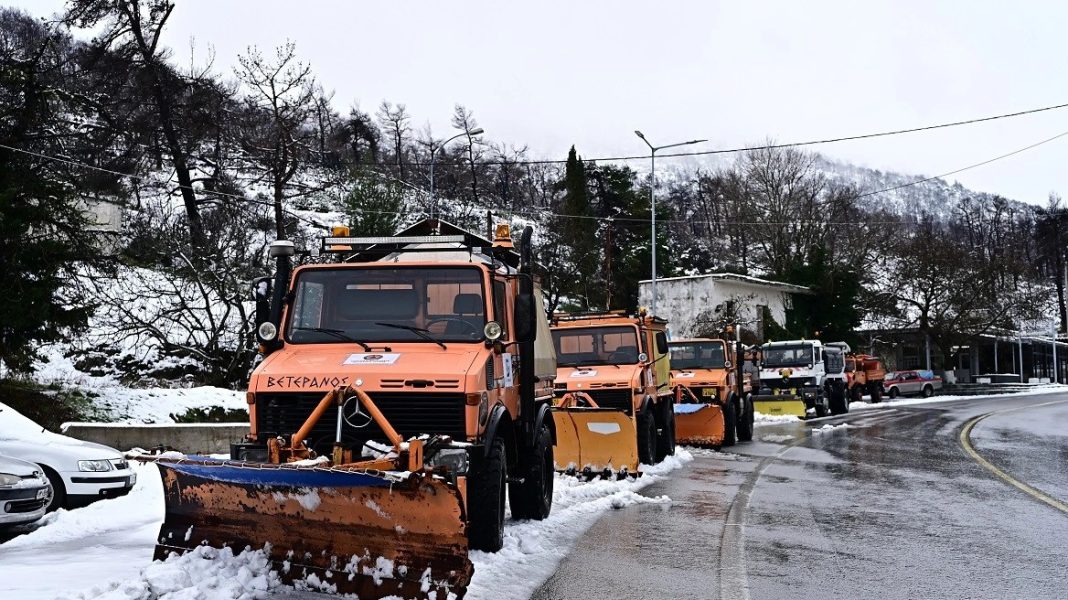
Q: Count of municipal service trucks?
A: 5